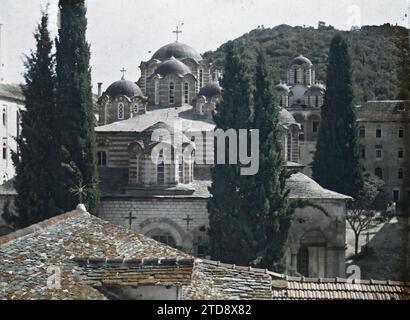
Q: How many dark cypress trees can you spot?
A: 5